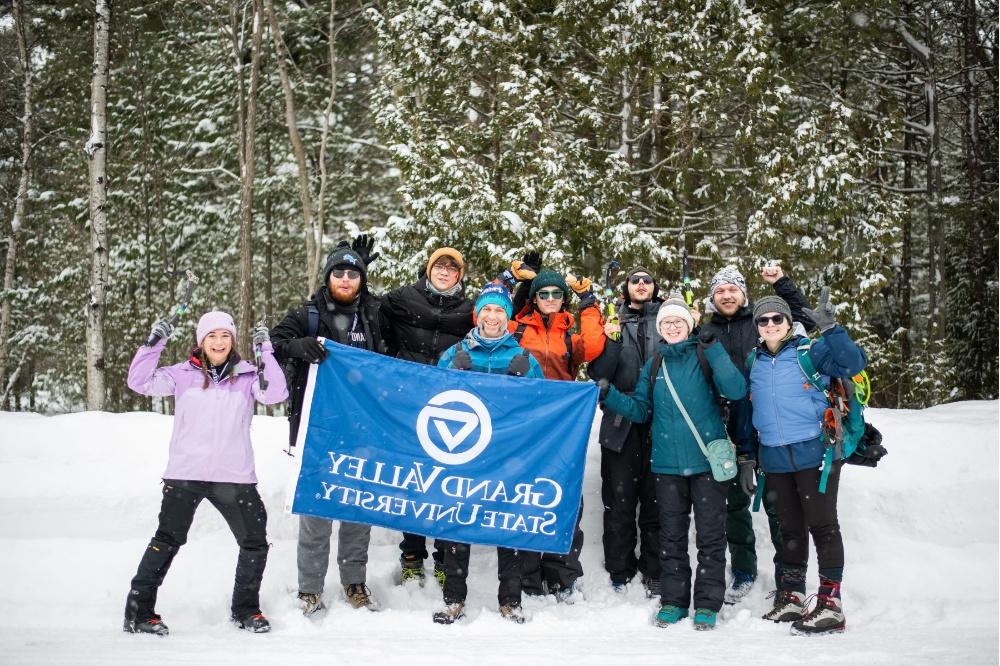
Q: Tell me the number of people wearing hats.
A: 9